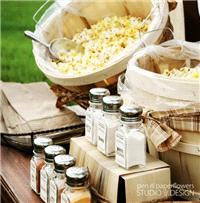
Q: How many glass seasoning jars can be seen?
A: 7